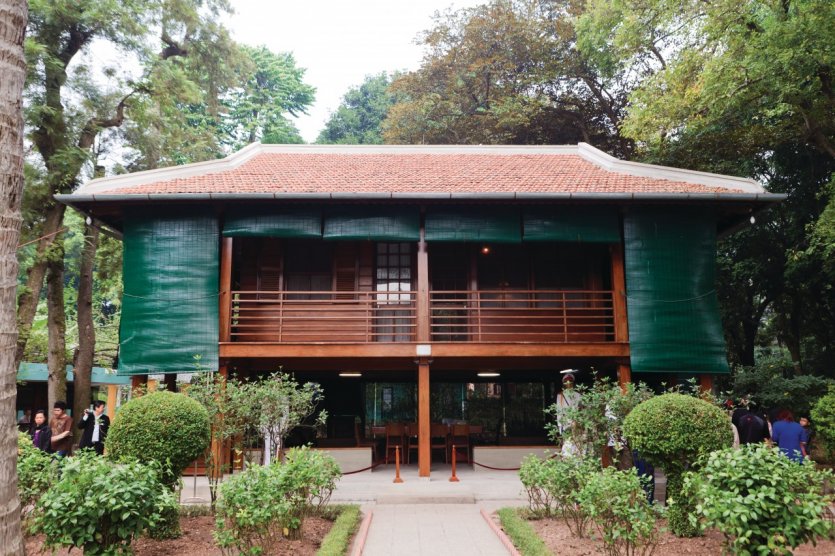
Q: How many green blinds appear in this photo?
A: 6